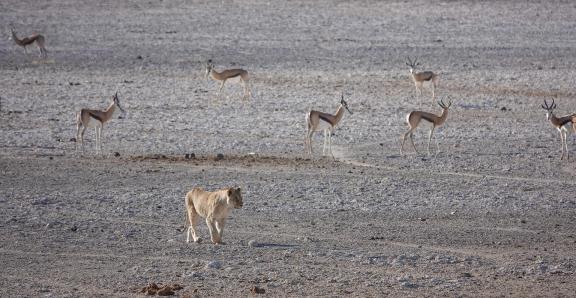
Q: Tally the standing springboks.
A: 7